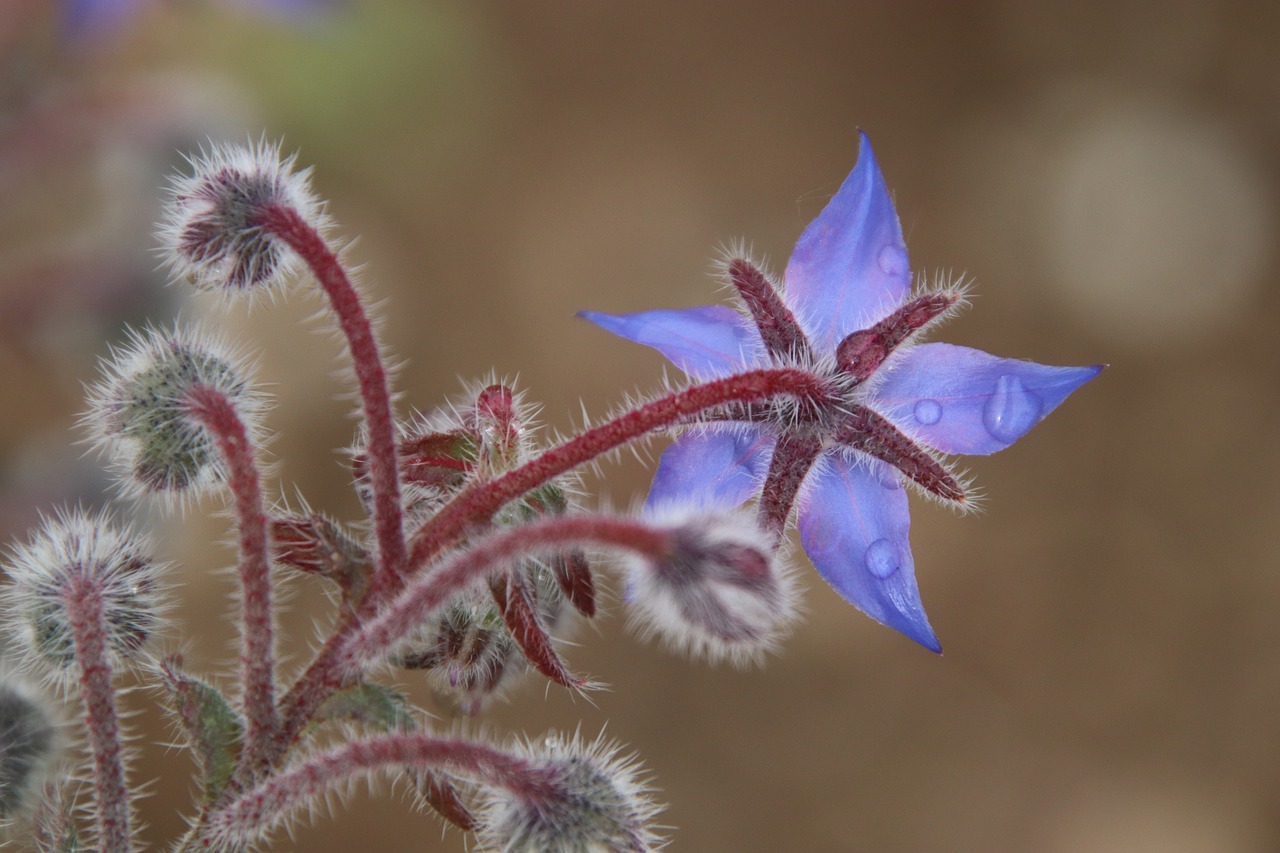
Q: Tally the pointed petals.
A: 5